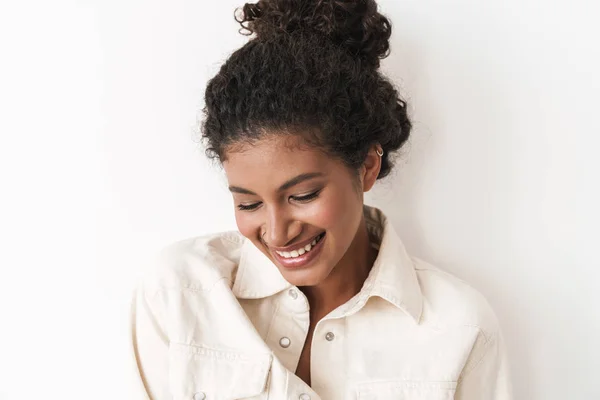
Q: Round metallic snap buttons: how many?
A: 5